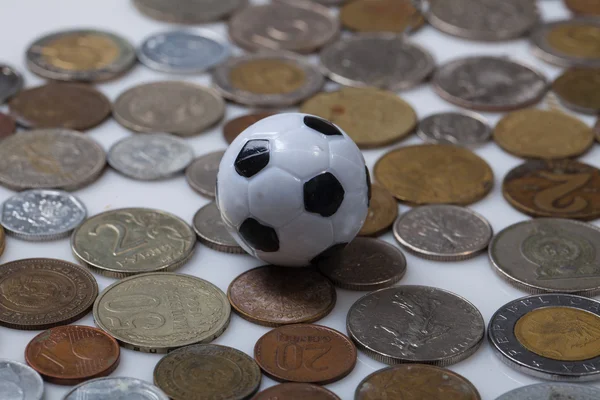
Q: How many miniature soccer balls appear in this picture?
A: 1